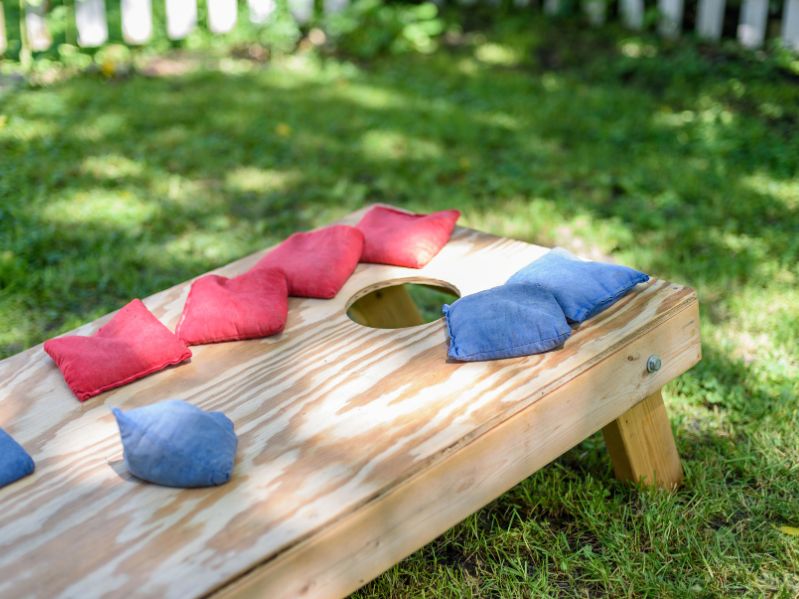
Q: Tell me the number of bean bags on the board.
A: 8